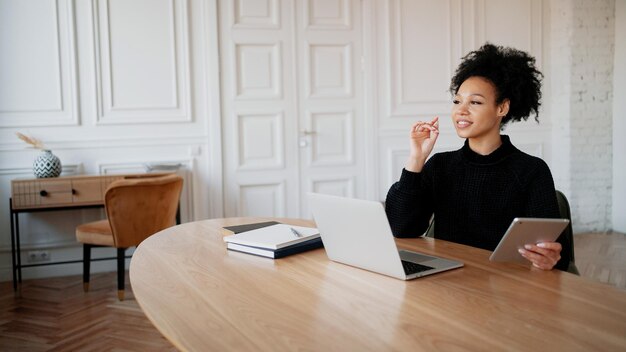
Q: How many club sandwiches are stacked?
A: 0